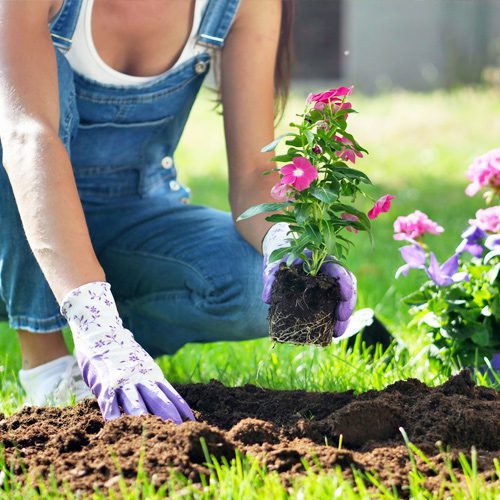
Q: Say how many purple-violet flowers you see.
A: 4